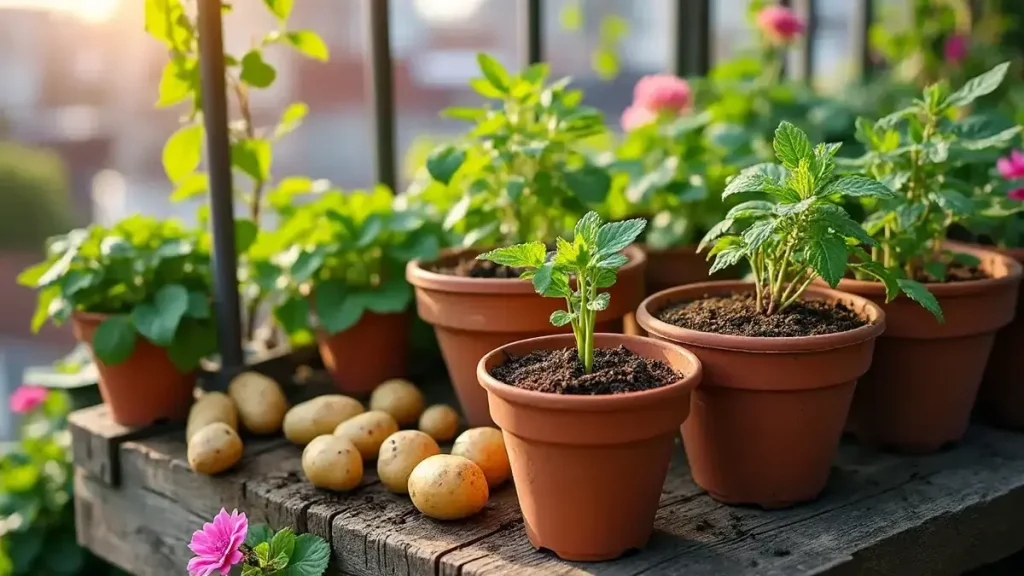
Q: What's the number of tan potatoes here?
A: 11